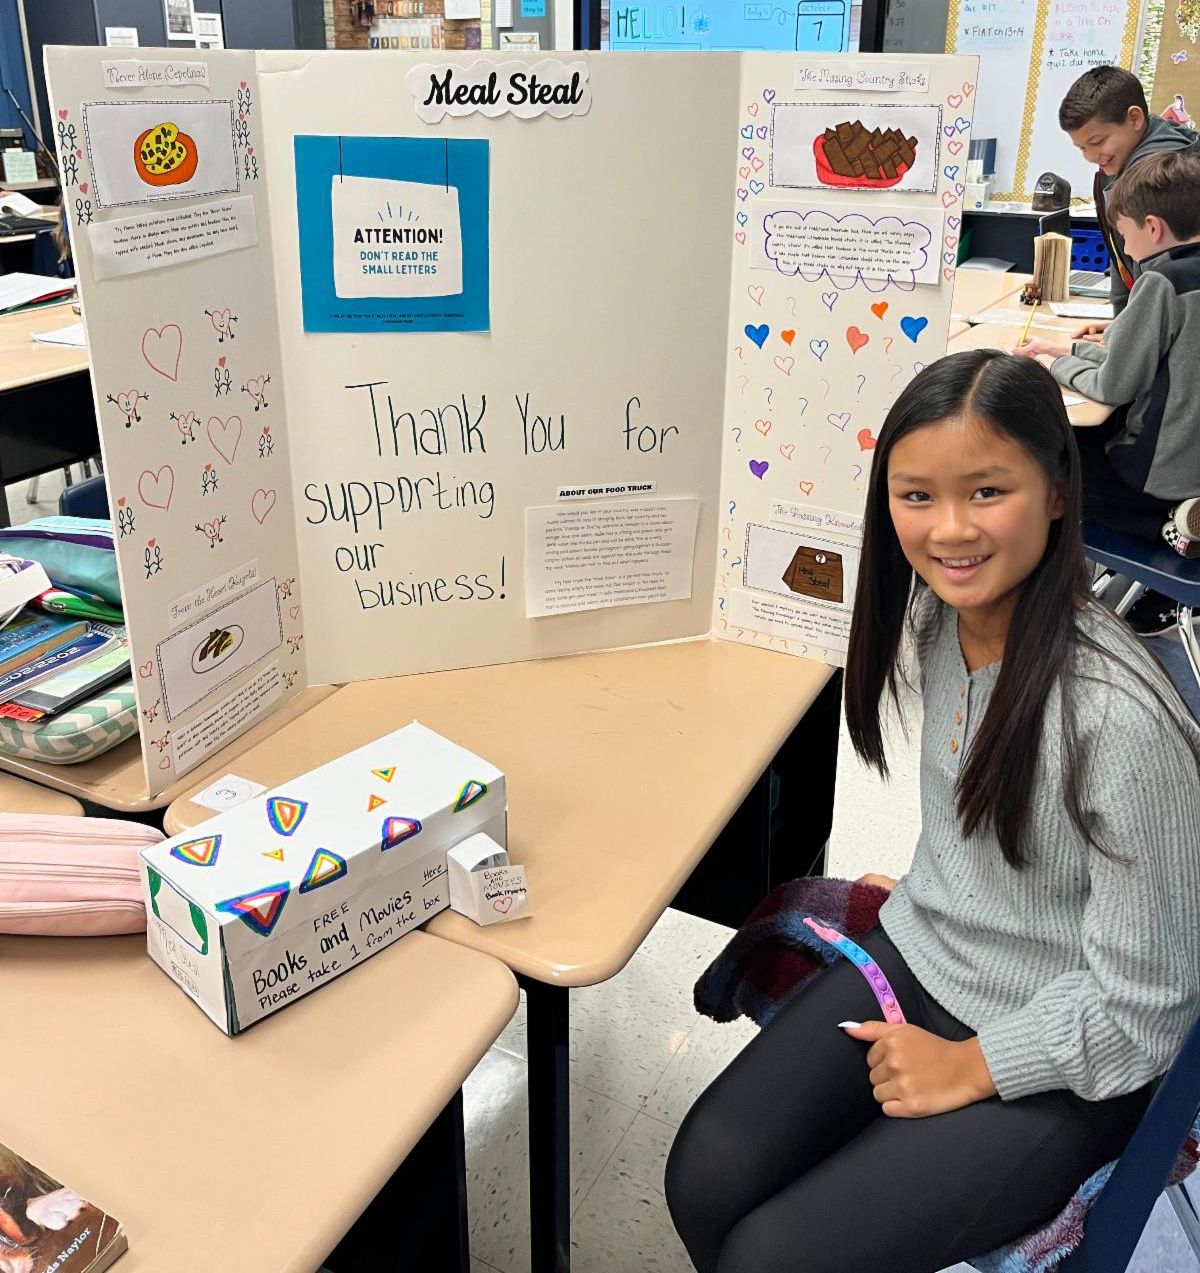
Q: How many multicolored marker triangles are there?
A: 9